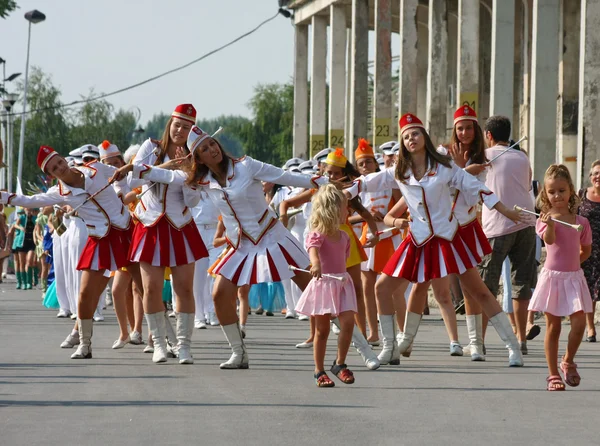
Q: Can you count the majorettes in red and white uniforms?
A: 5